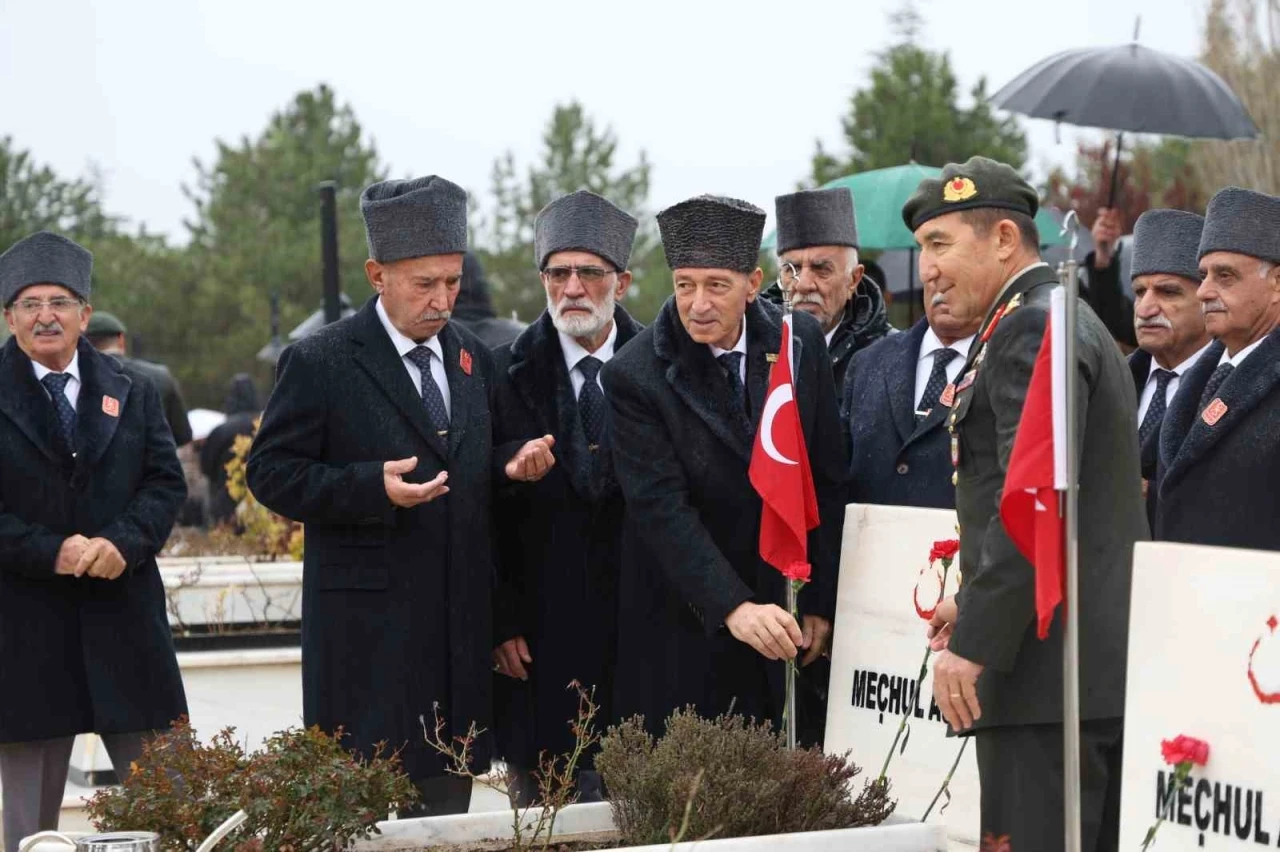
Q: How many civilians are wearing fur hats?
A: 7